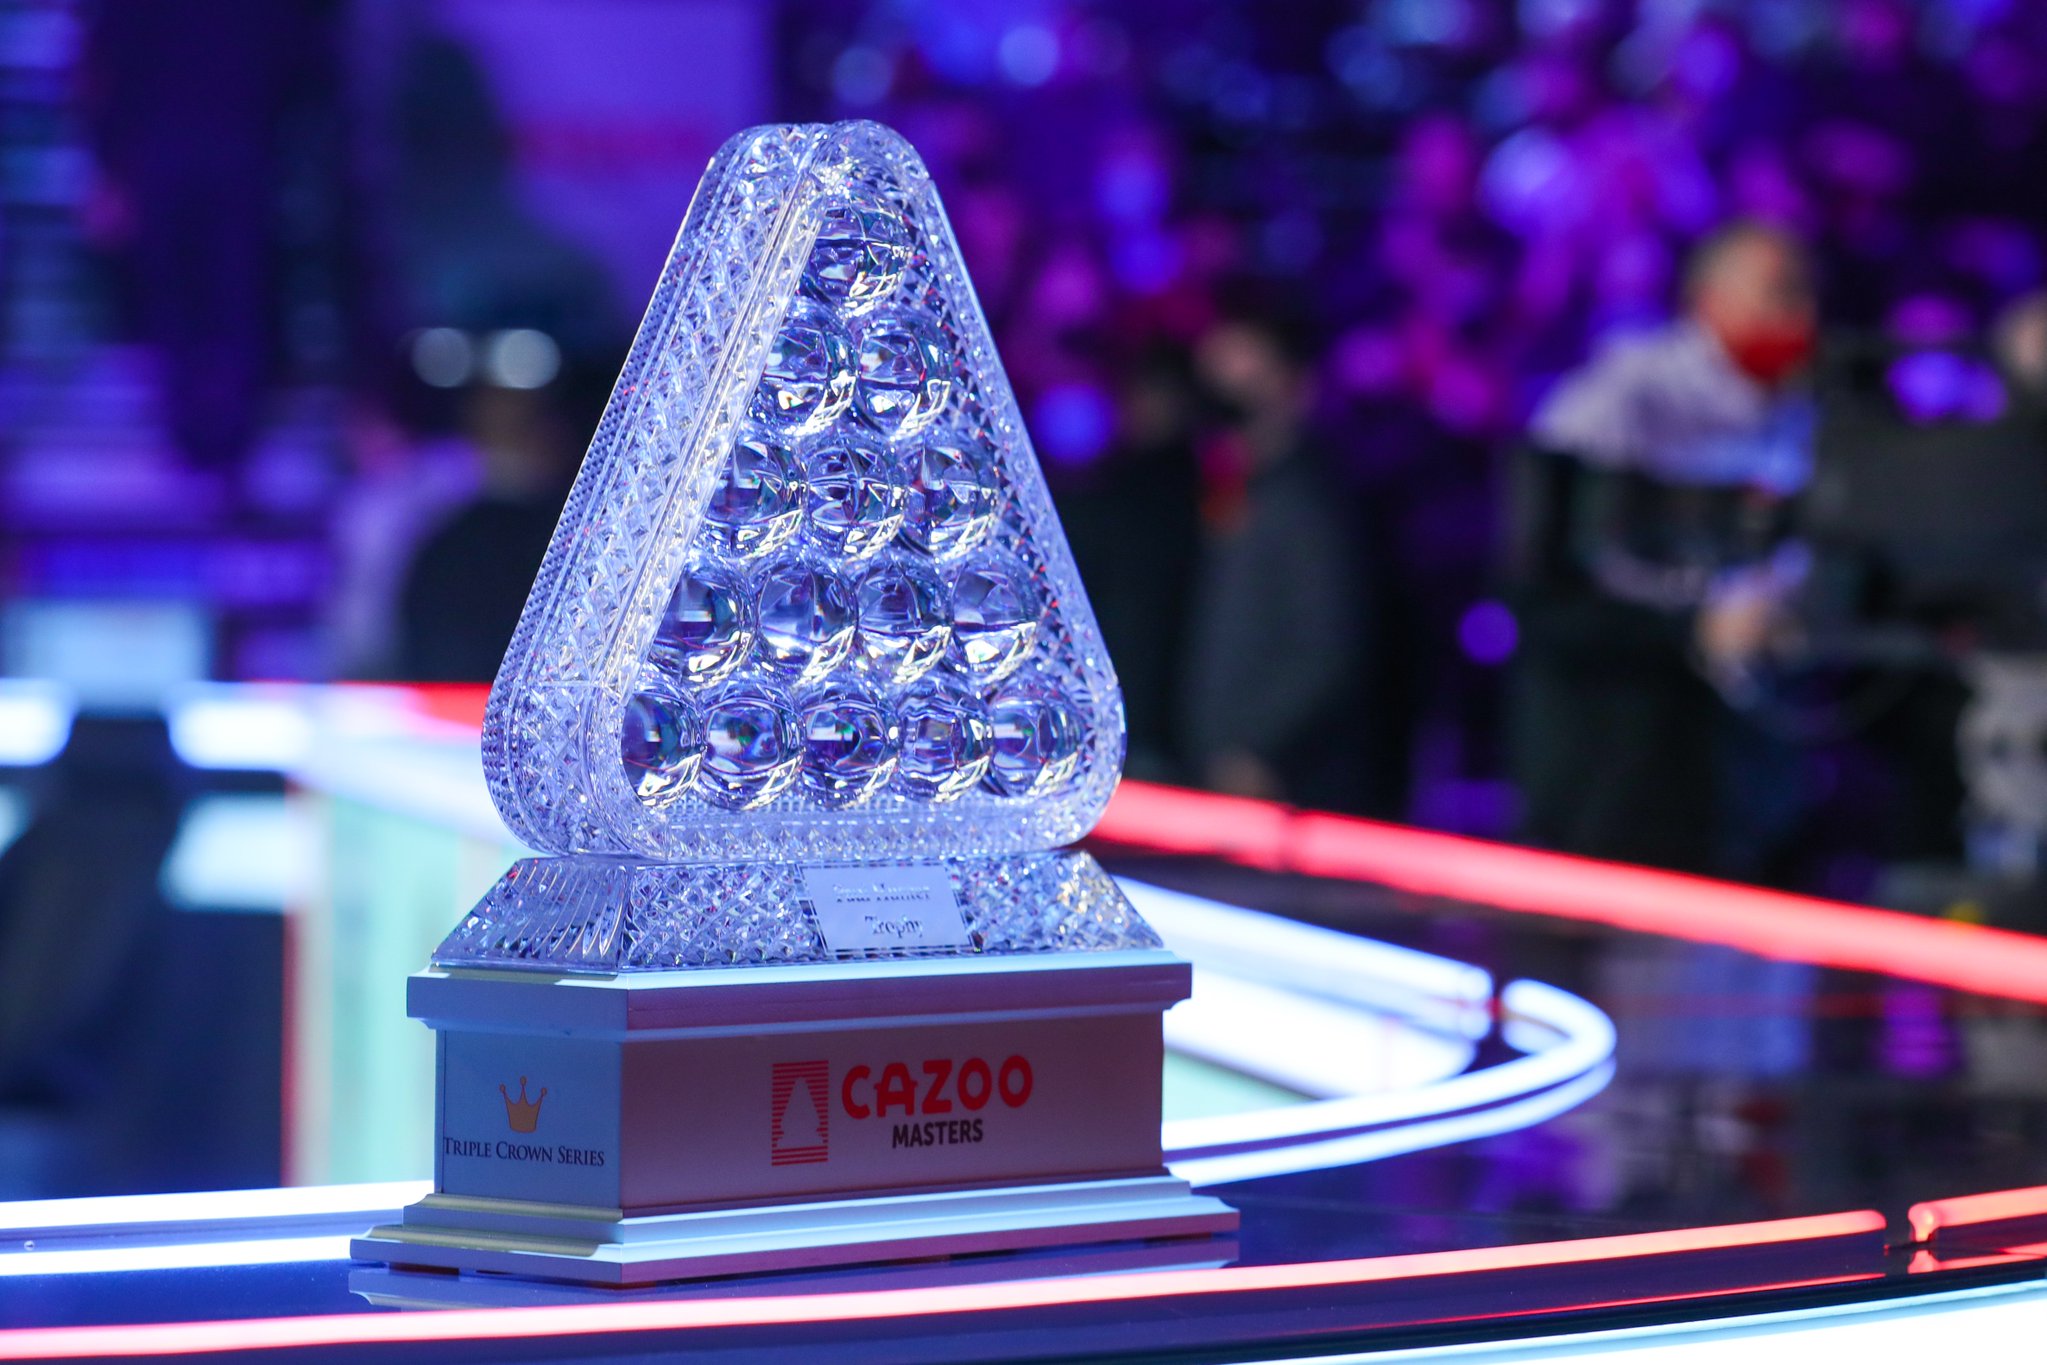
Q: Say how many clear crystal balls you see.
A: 15